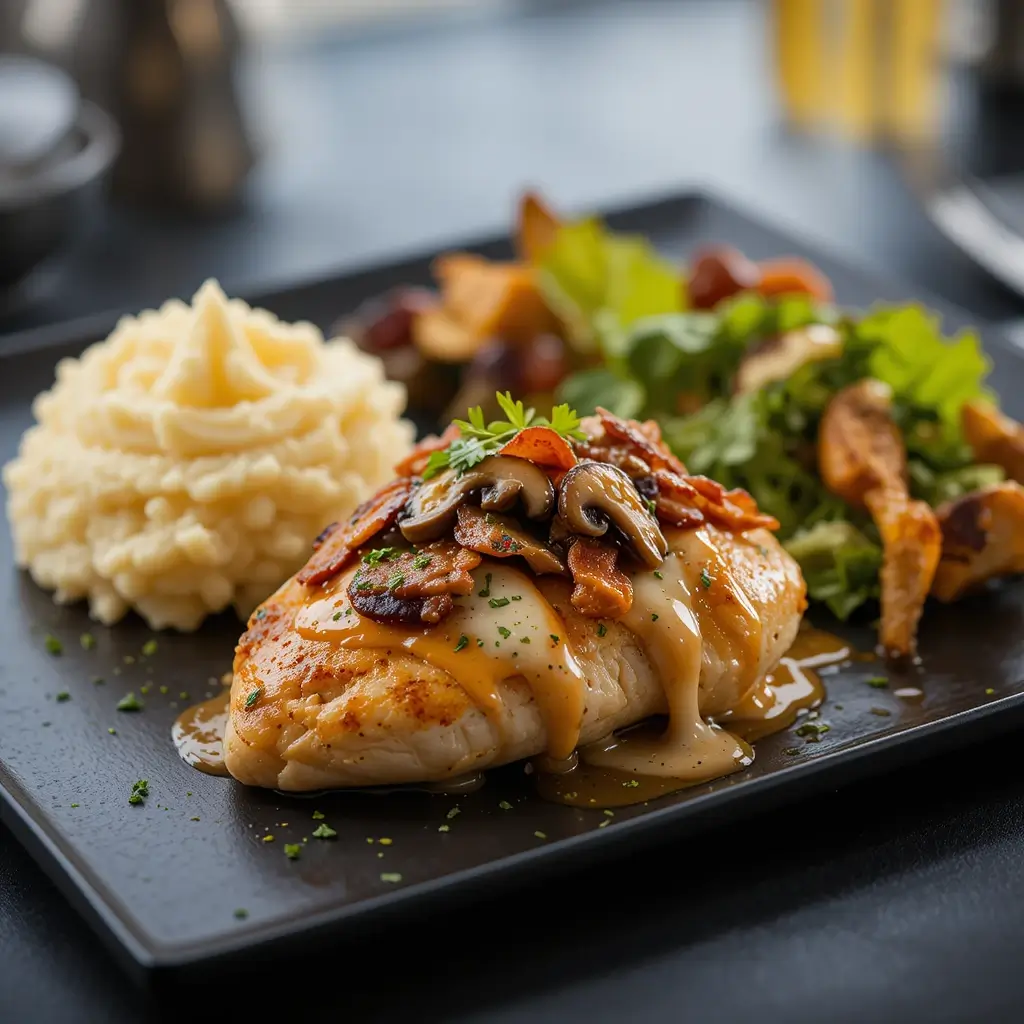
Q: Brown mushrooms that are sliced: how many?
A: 2